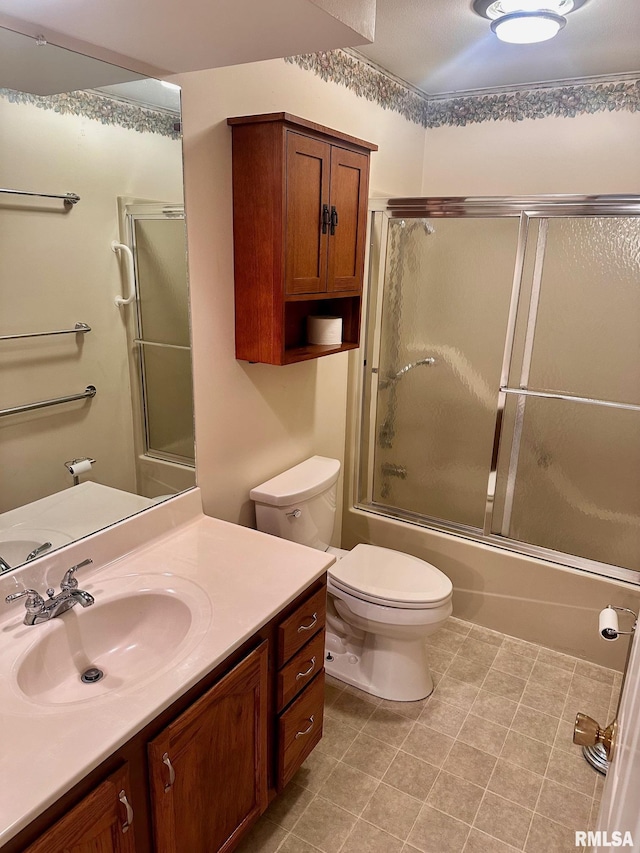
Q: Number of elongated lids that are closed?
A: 1